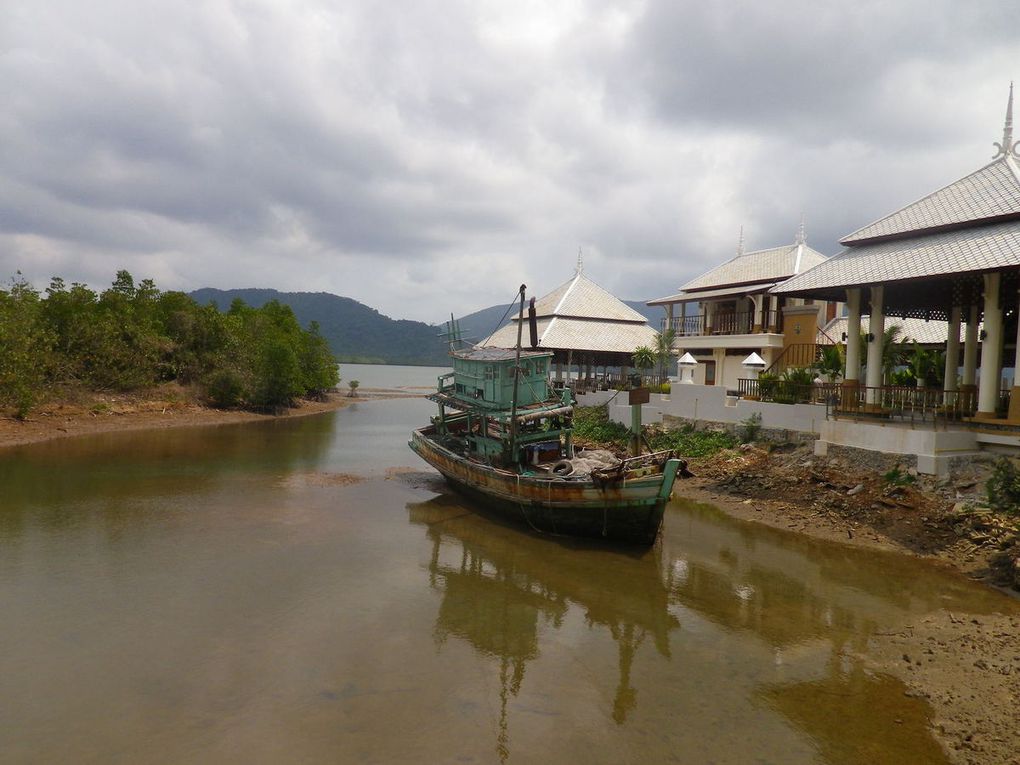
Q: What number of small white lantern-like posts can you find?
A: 2